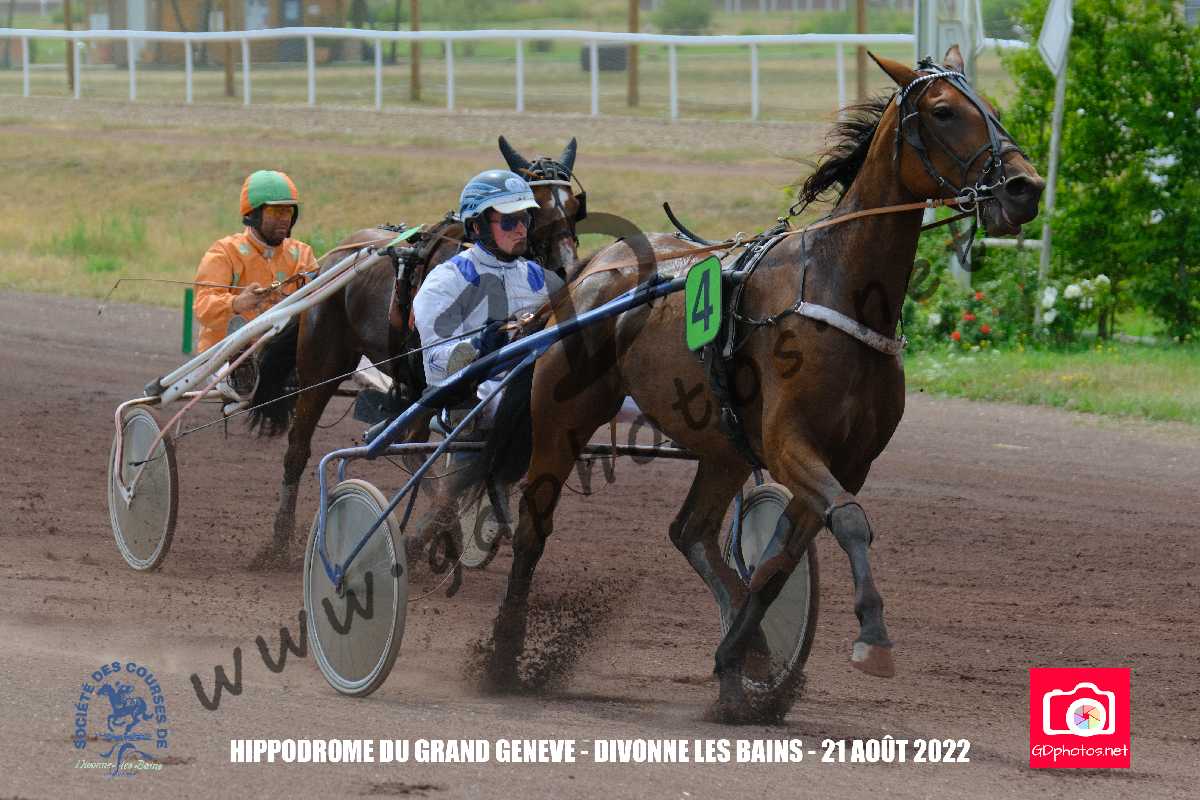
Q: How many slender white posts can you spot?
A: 13